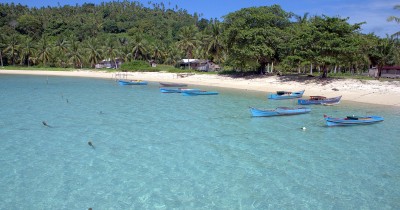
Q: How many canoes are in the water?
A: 8